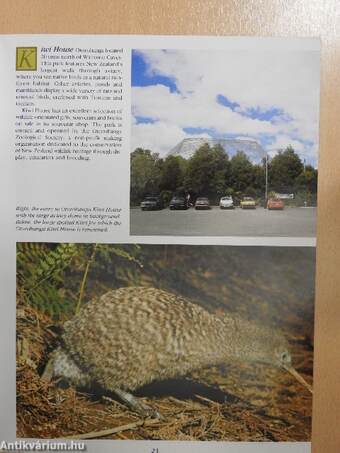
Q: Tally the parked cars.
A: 6